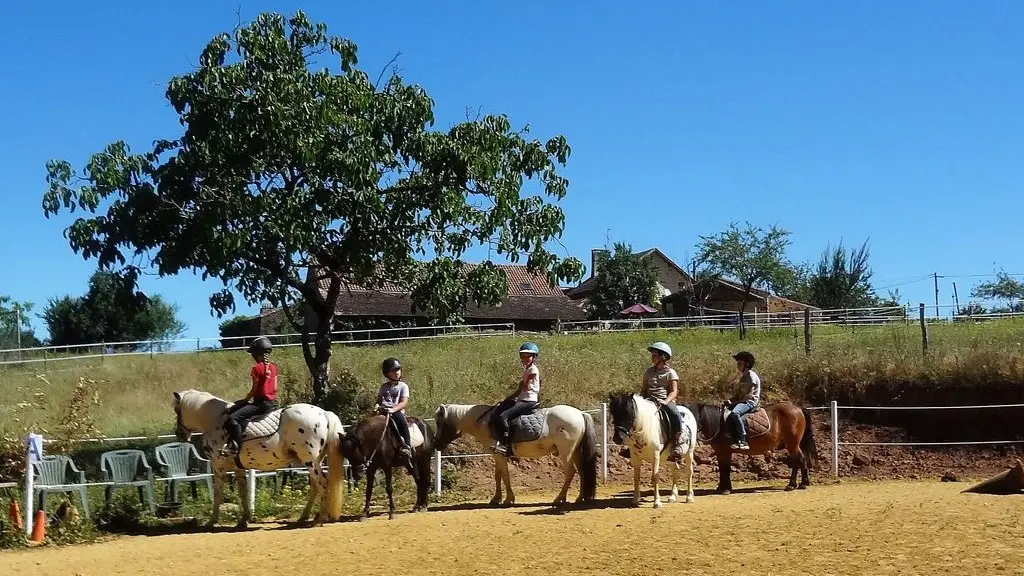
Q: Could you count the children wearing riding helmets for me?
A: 5